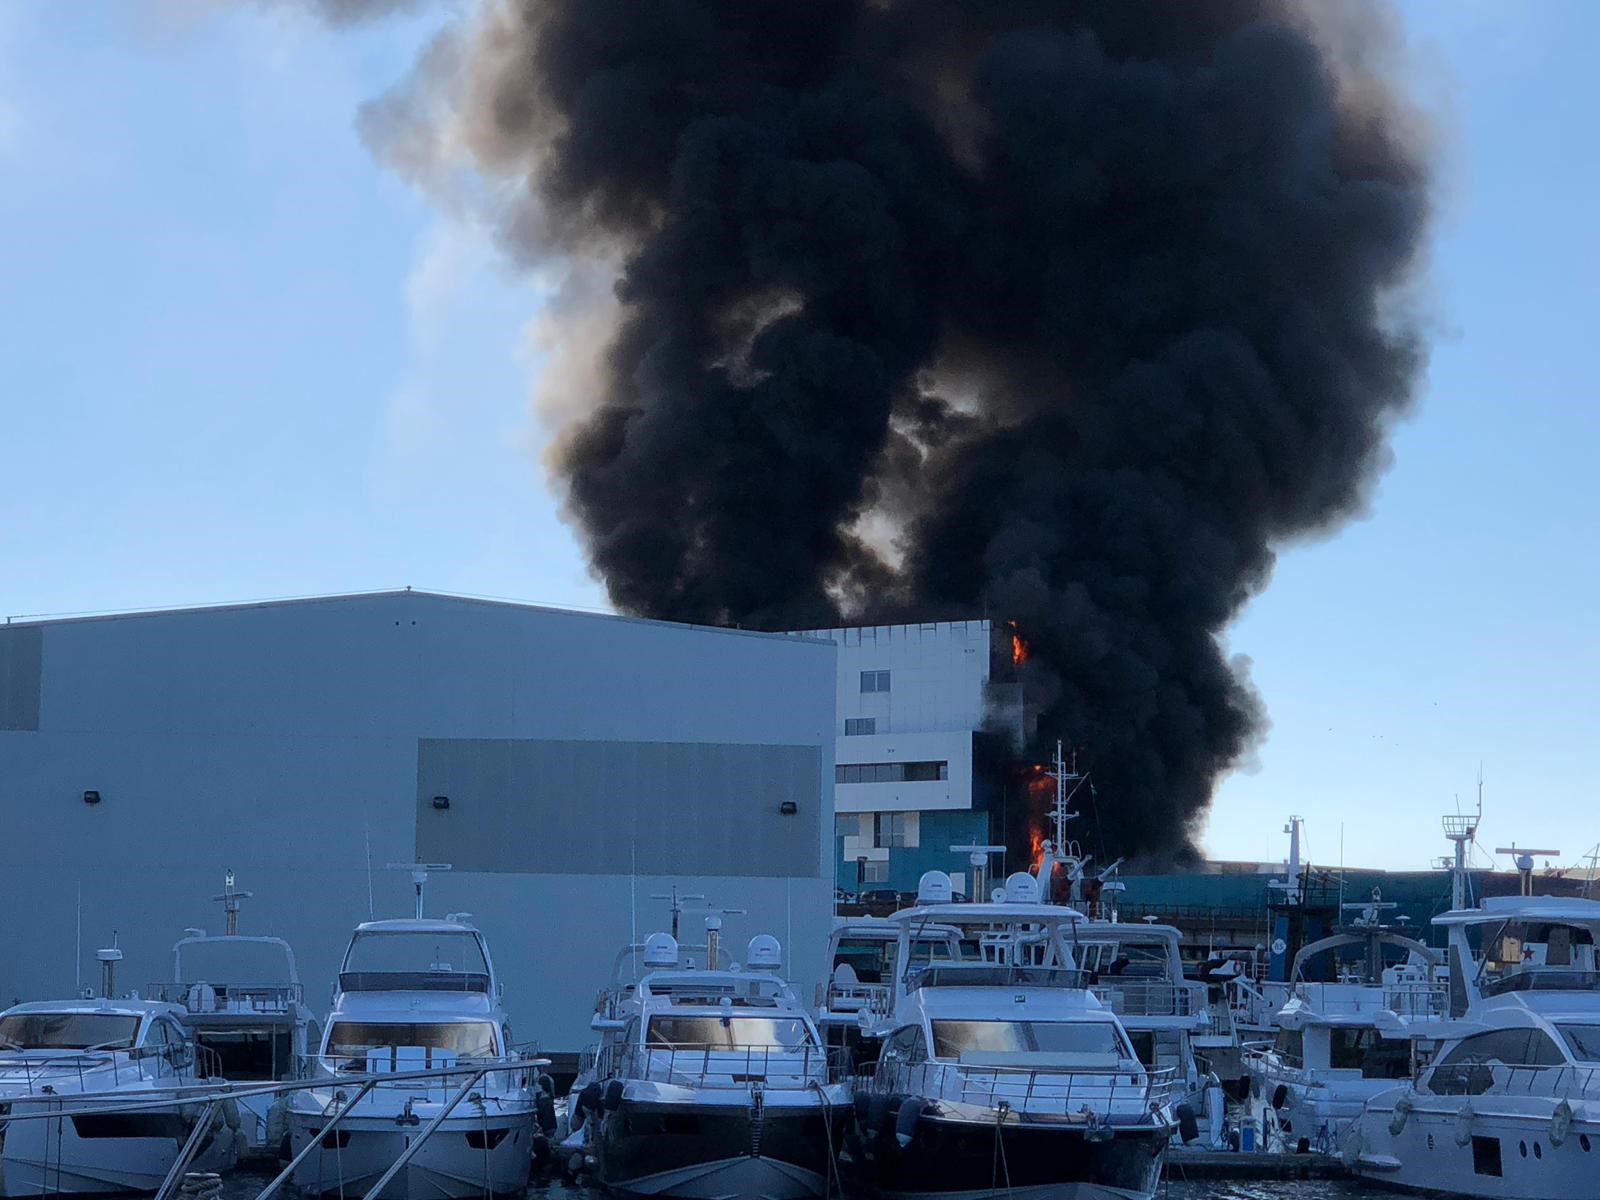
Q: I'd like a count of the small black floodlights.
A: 3